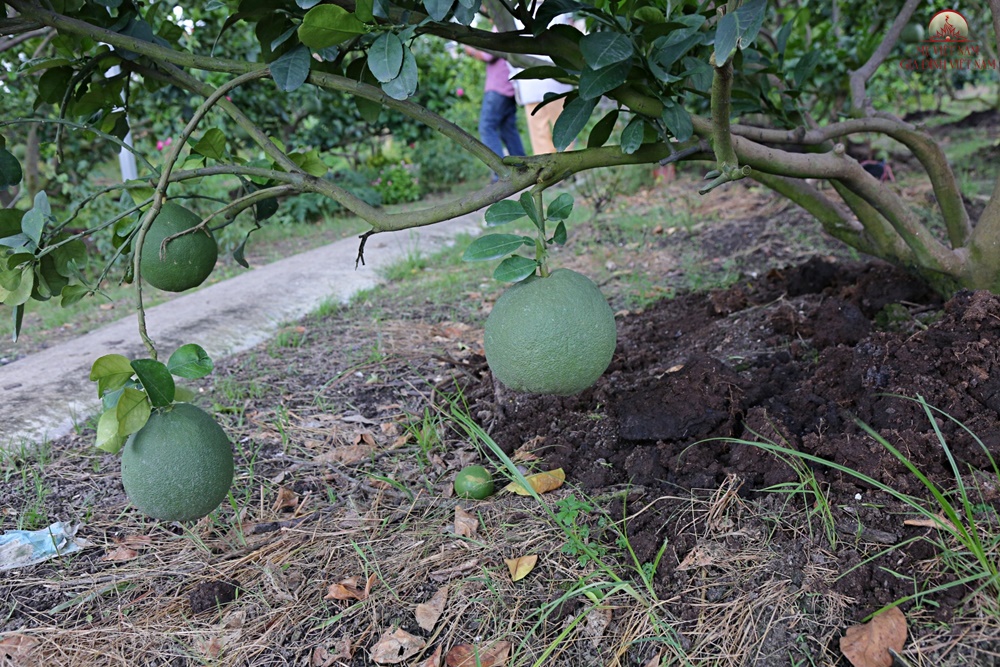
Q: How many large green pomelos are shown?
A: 3